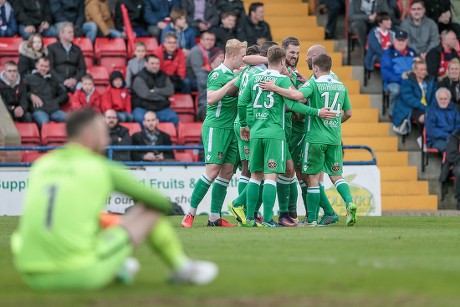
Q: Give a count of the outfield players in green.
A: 7